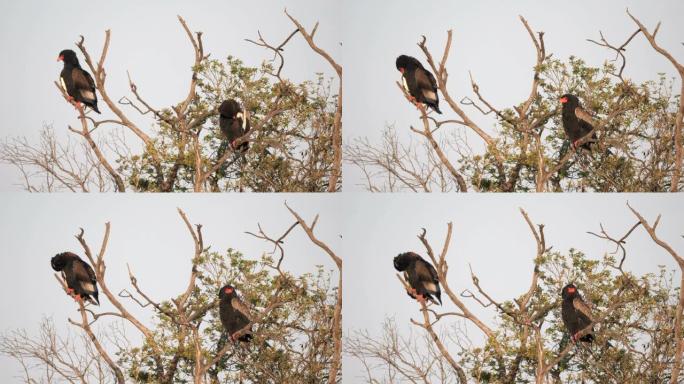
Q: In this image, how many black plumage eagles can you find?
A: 8